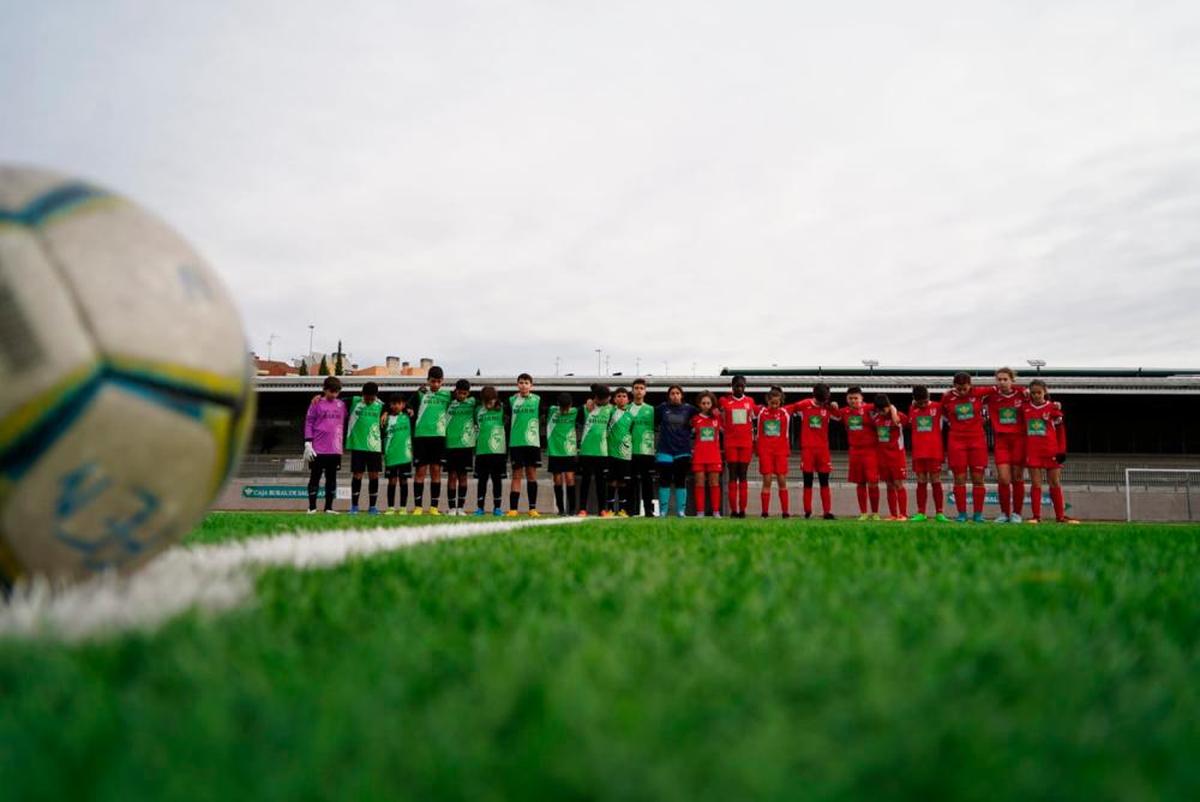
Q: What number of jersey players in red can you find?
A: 10